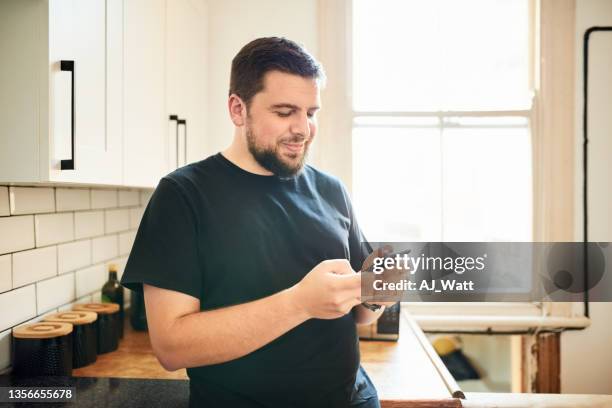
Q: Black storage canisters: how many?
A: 3